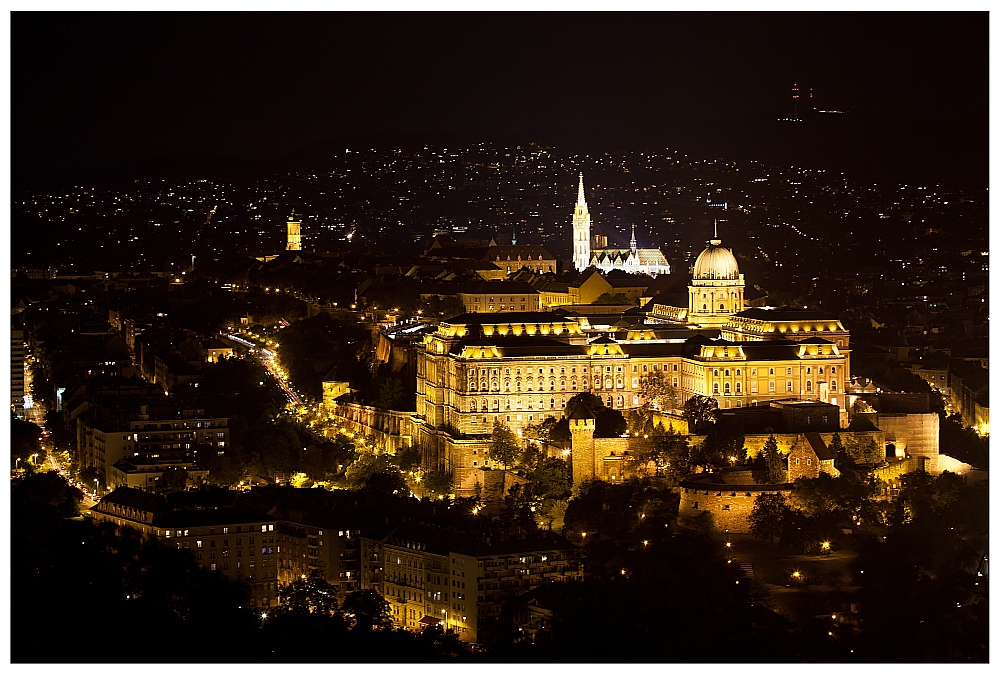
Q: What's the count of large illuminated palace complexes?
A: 1